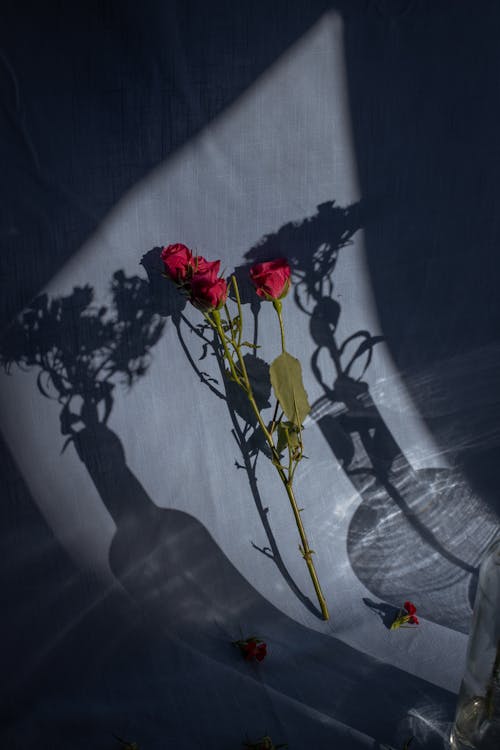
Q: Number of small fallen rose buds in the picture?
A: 2